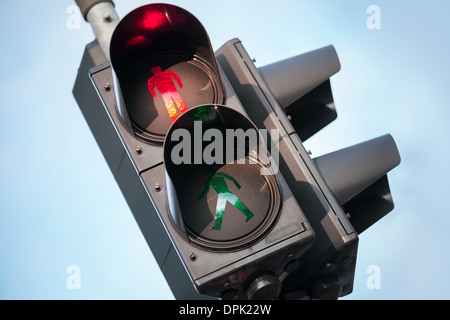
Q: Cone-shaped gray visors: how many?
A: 2